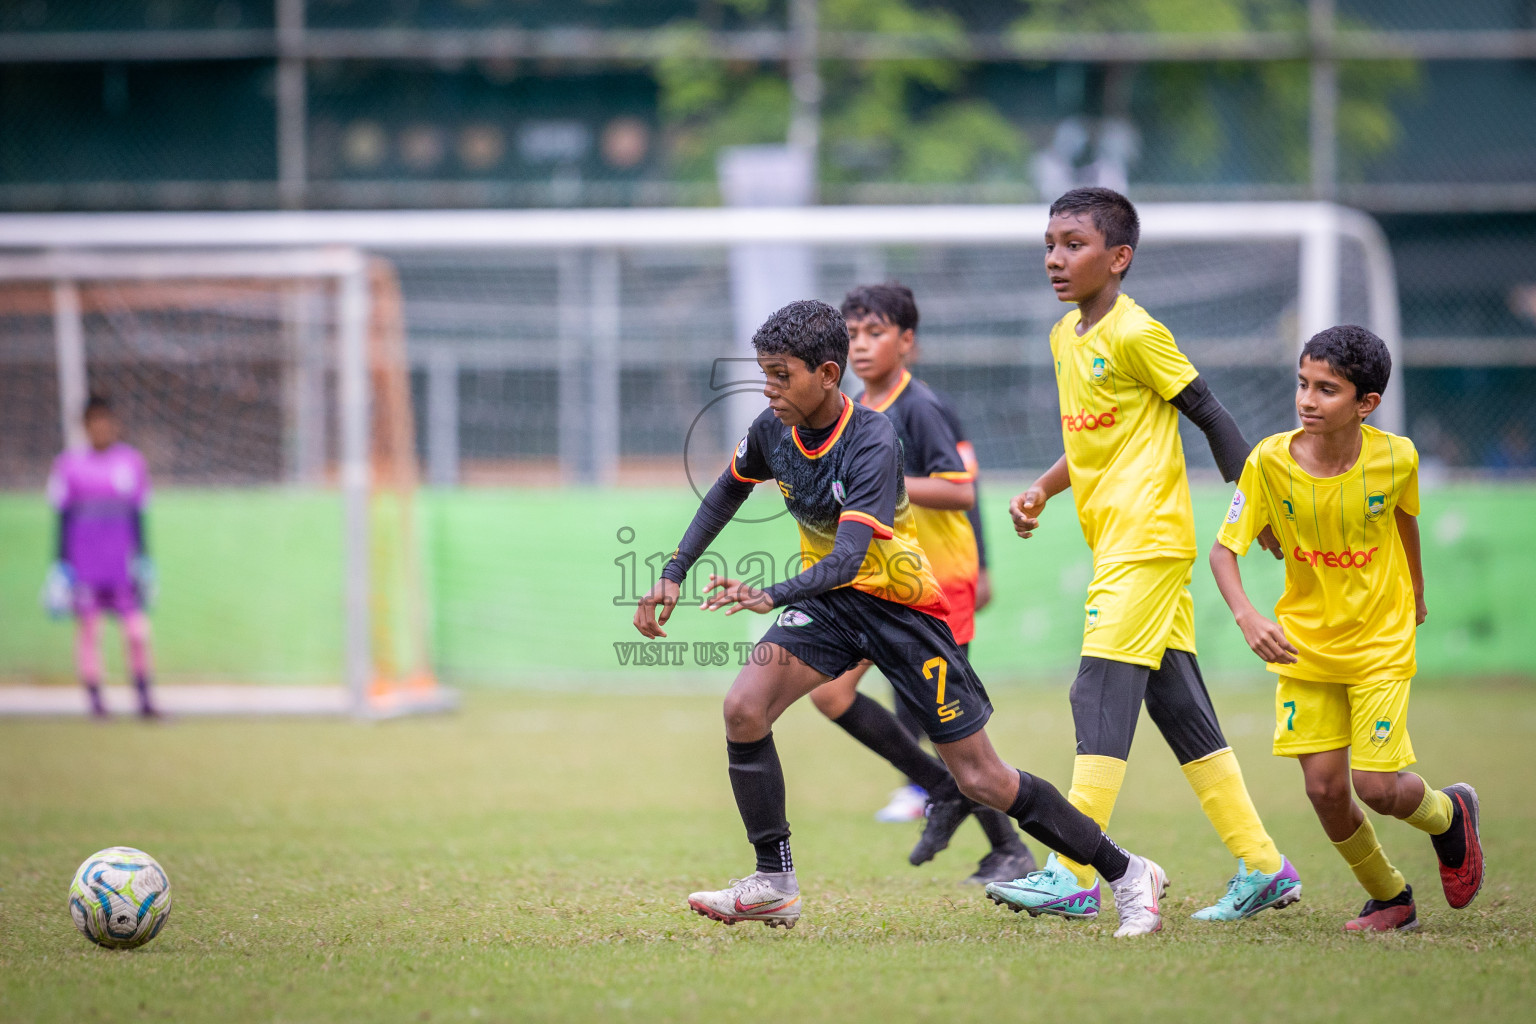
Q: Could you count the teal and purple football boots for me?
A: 2